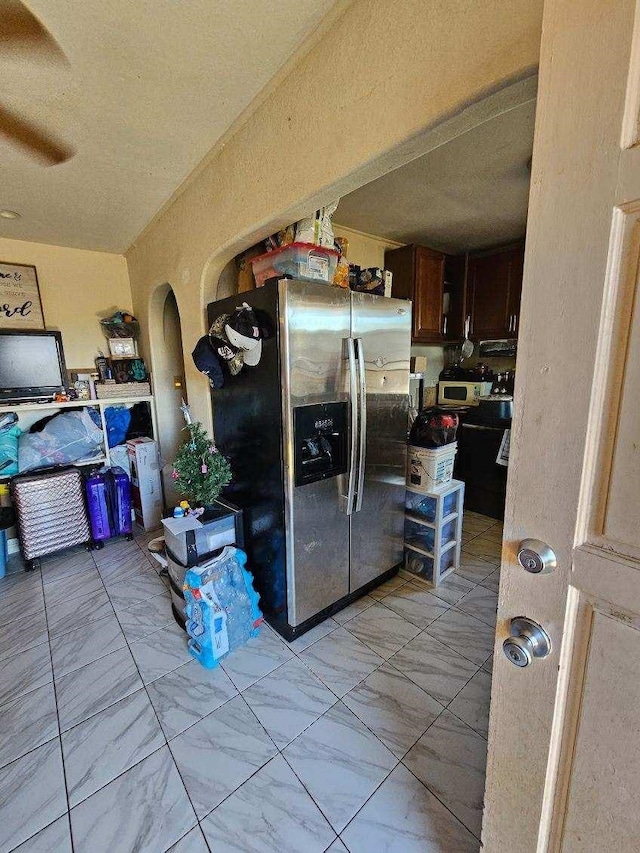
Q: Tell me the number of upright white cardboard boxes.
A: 1